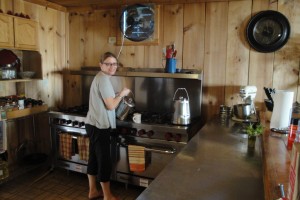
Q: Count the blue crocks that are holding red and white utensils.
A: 1